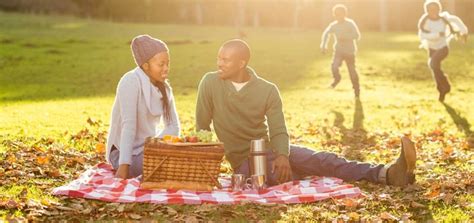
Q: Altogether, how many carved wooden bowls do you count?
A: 0